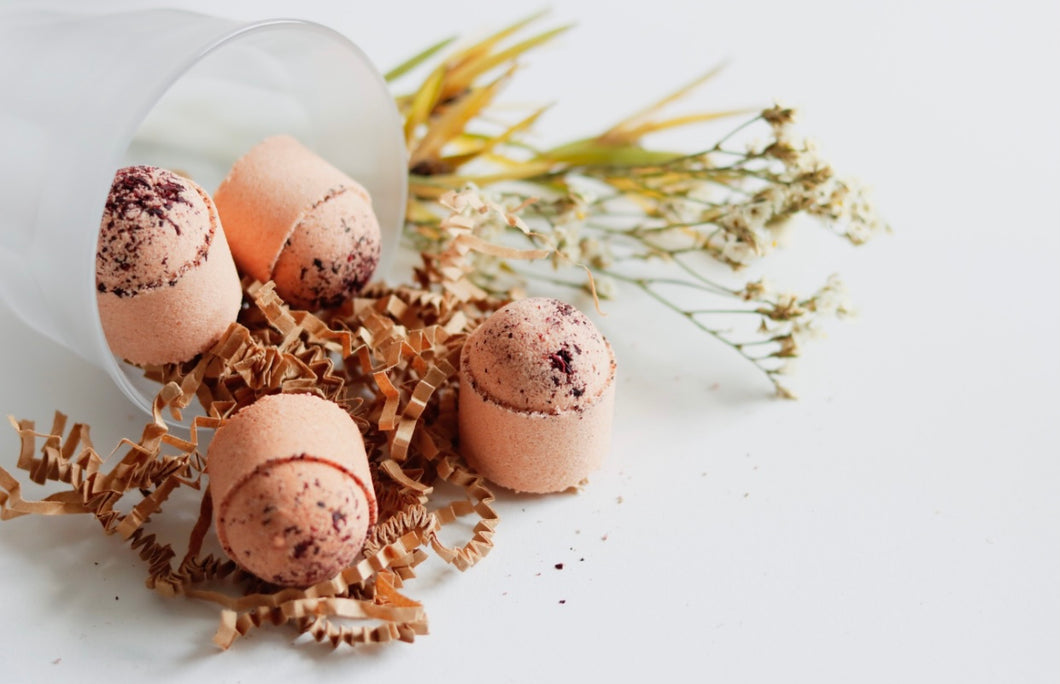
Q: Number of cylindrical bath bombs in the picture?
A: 4